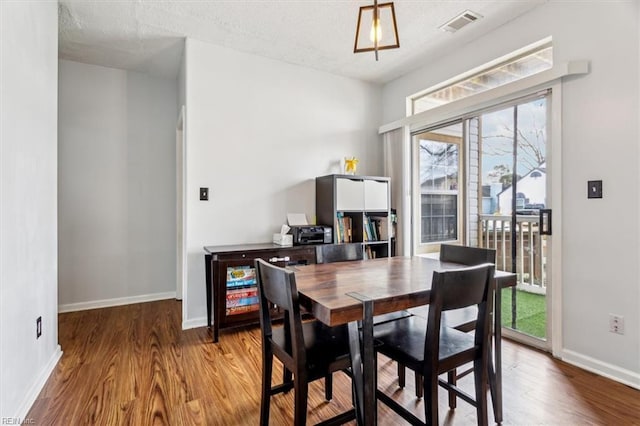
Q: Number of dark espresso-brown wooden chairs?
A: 4